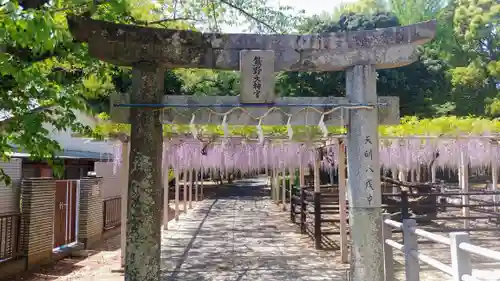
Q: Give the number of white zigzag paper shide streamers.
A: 5